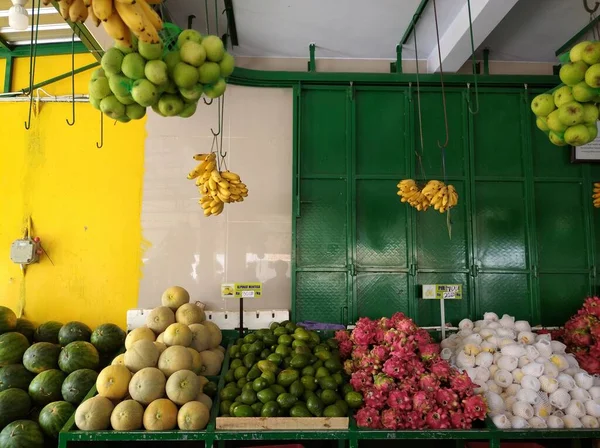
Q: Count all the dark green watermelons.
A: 14